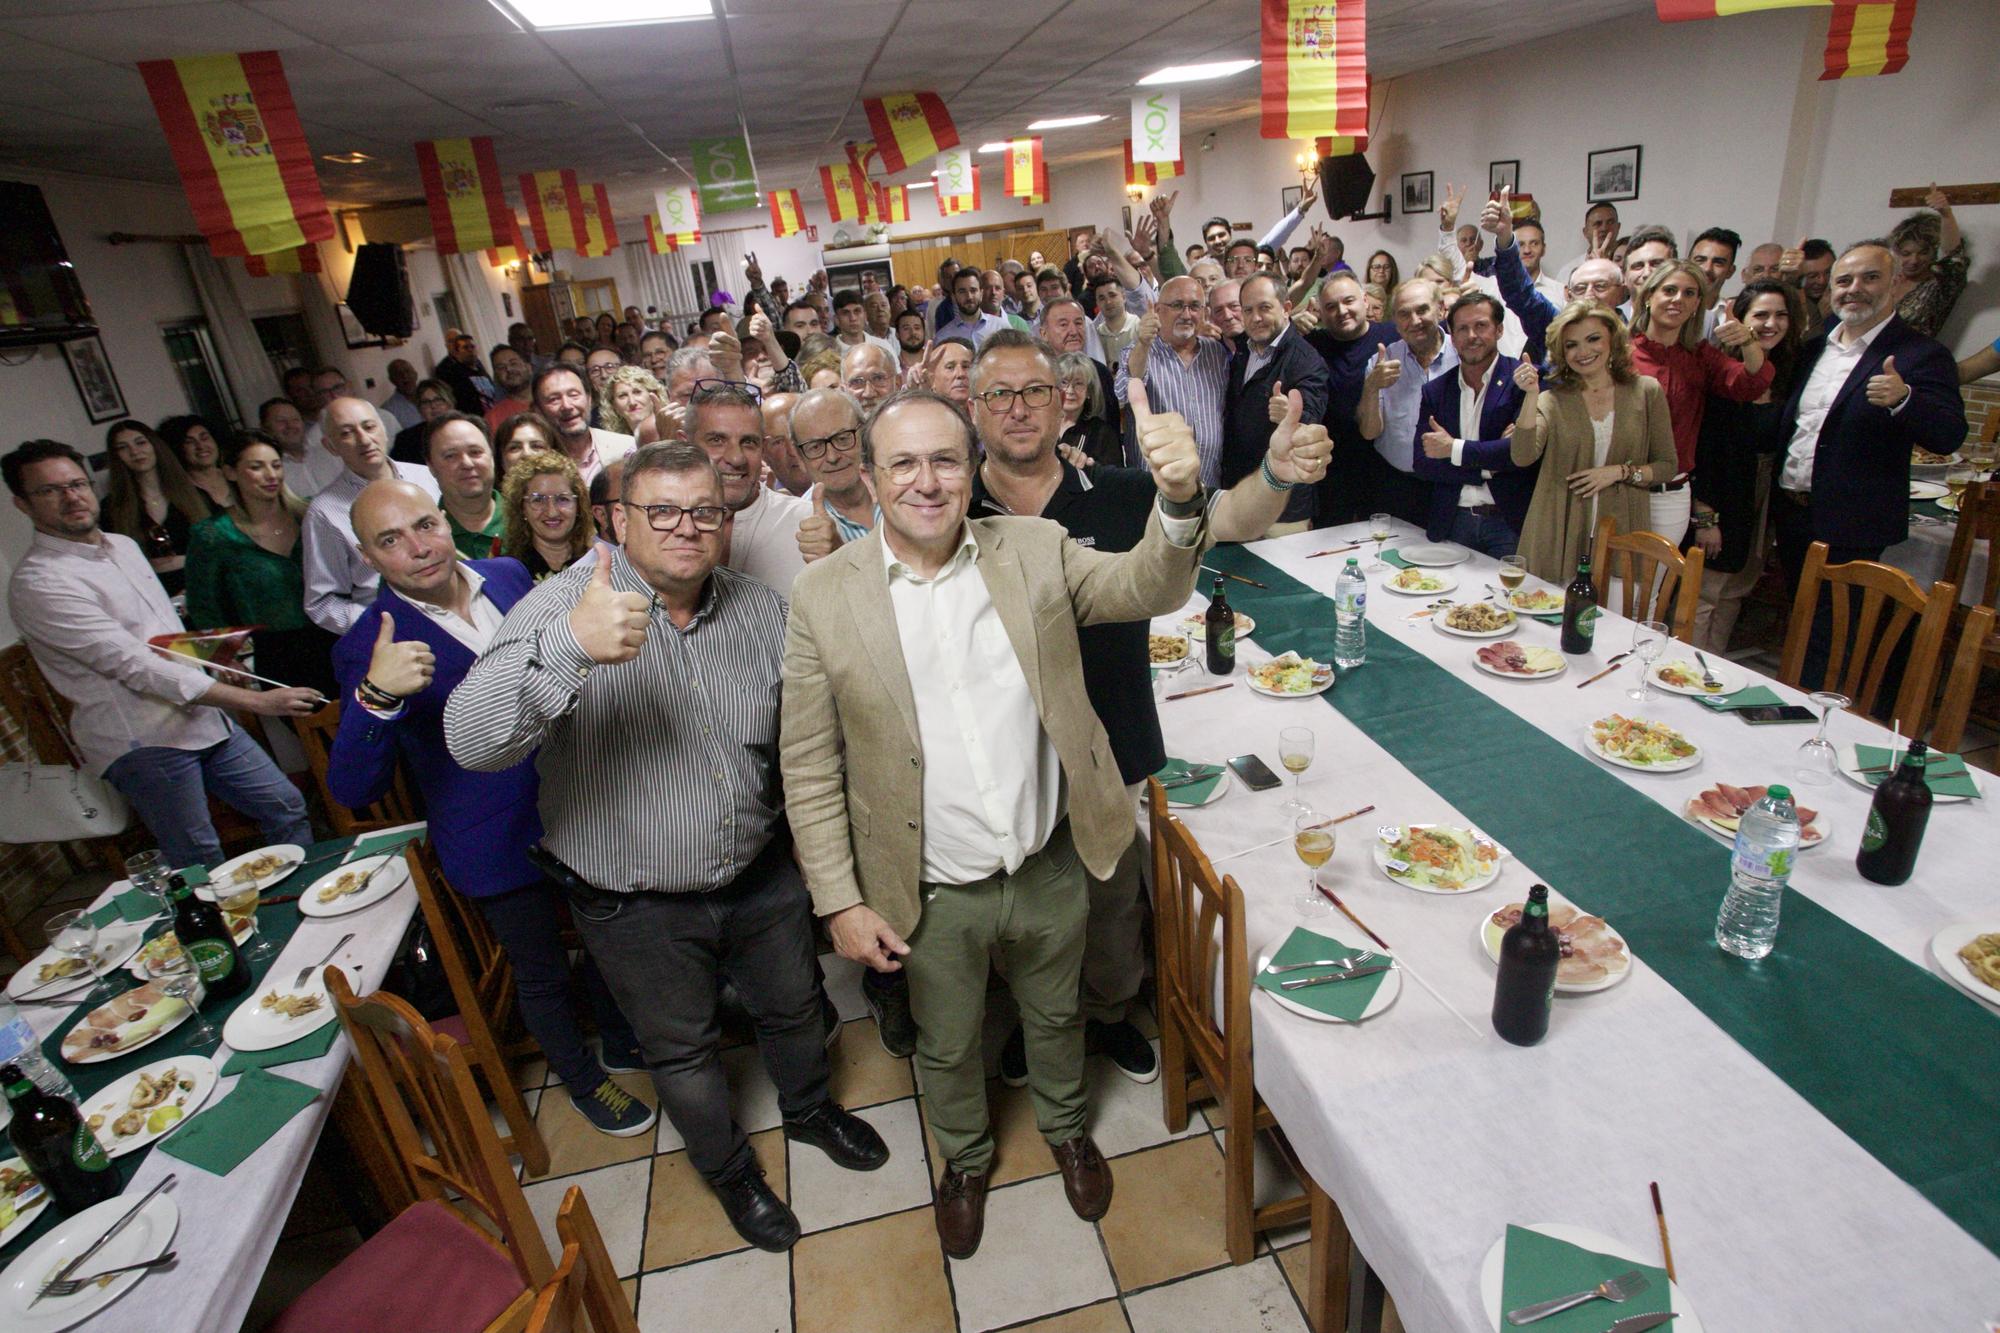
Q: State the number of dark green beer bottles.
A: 6